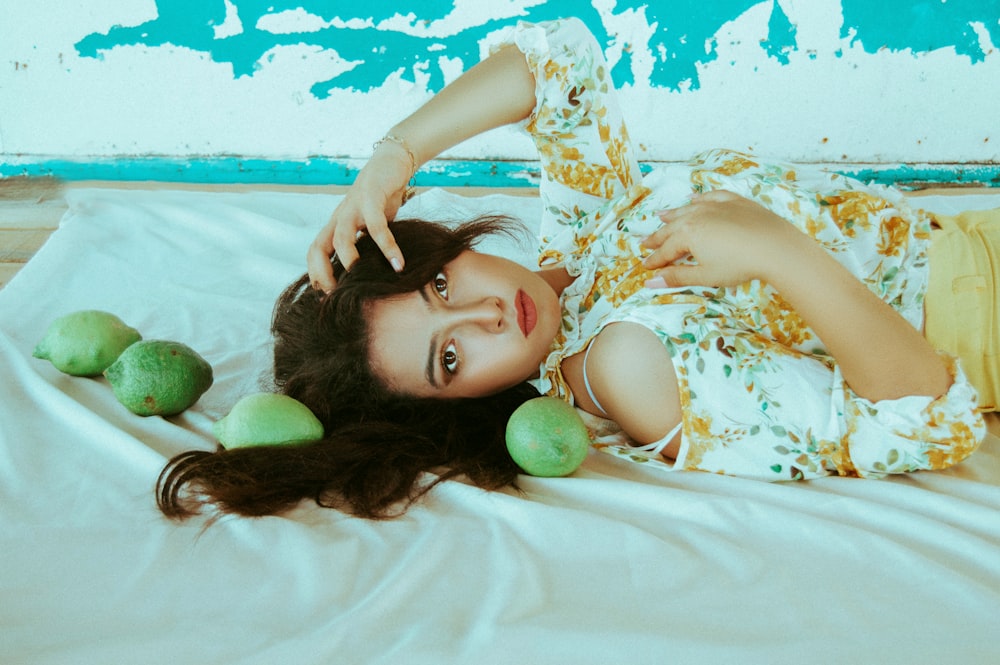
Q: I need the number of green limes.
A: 4